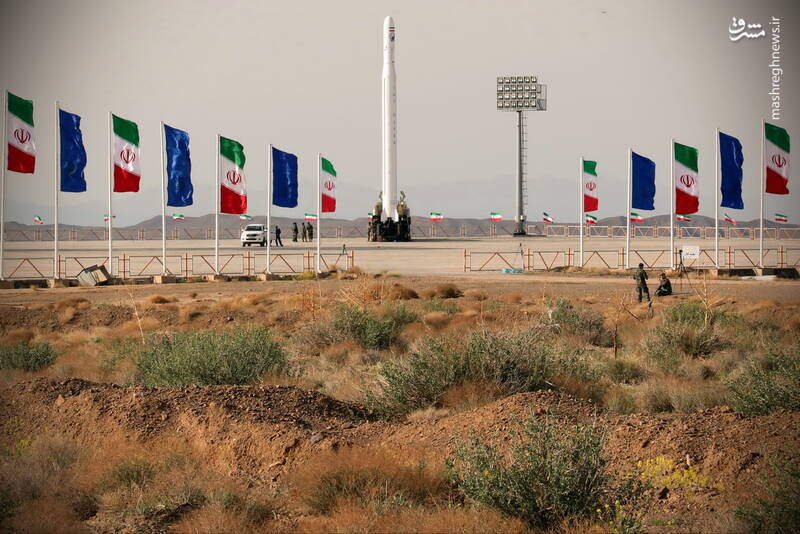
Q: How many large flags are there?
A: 12